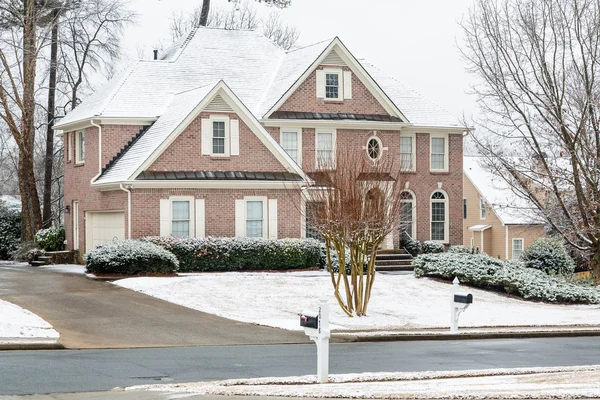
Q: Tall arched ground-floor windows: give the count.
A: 2